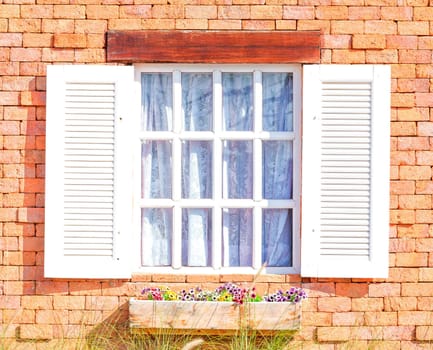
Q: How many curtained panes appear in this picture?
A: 12